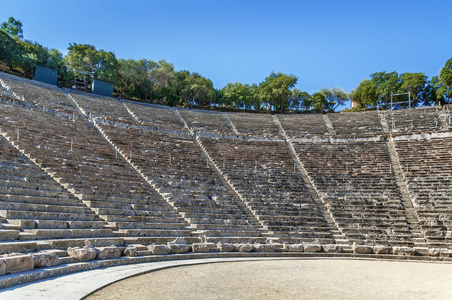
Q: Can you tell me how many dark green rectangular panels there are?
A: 2